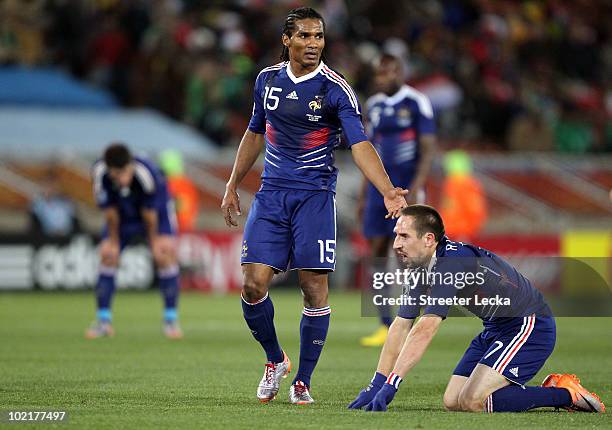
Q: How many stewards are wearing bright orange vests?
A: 2